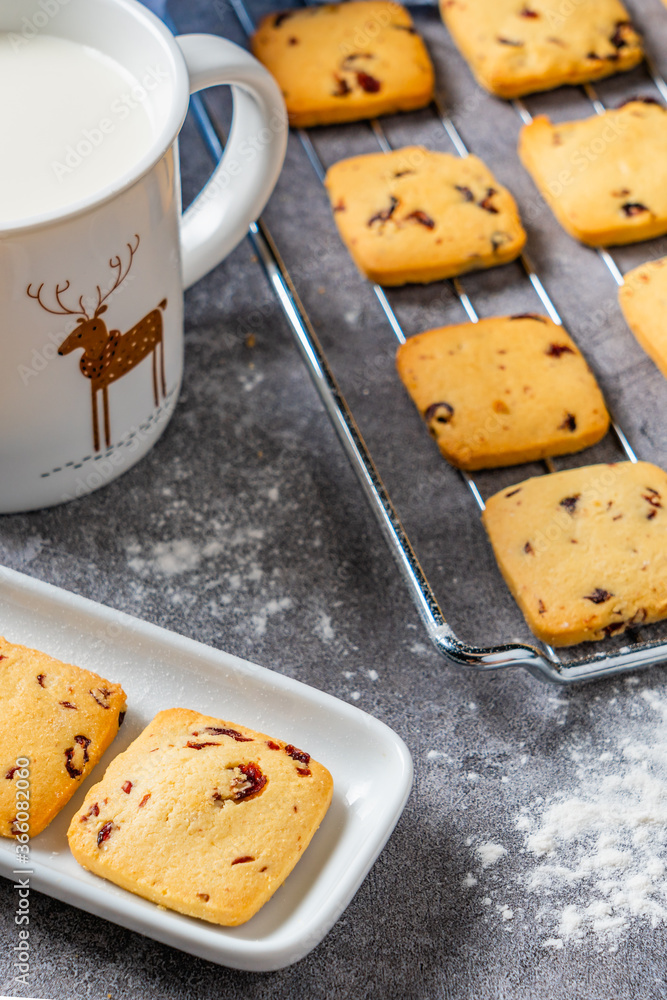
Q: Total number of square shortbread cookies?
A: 9